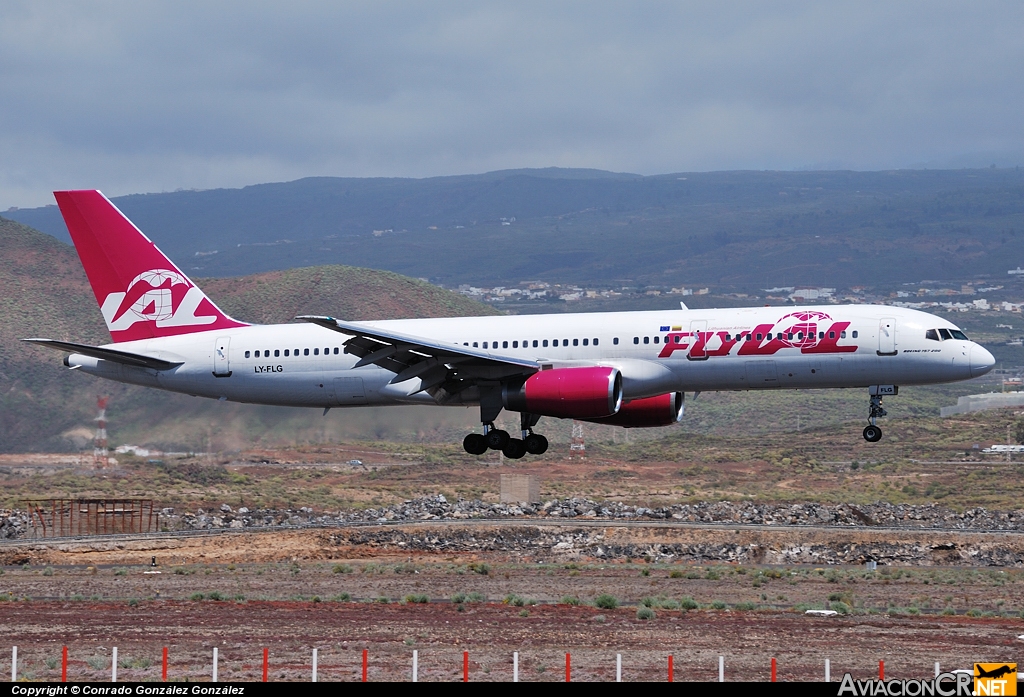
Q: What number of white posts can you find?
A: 10